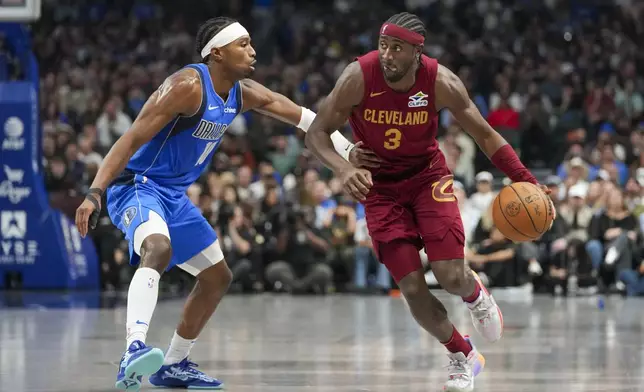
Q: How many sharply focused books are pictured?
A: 0